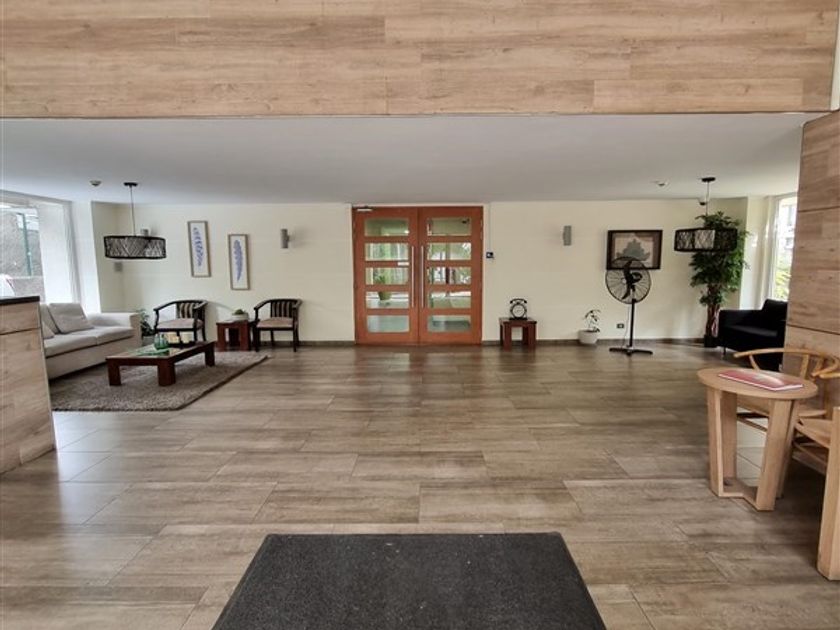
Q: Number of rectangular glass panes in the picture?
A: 10